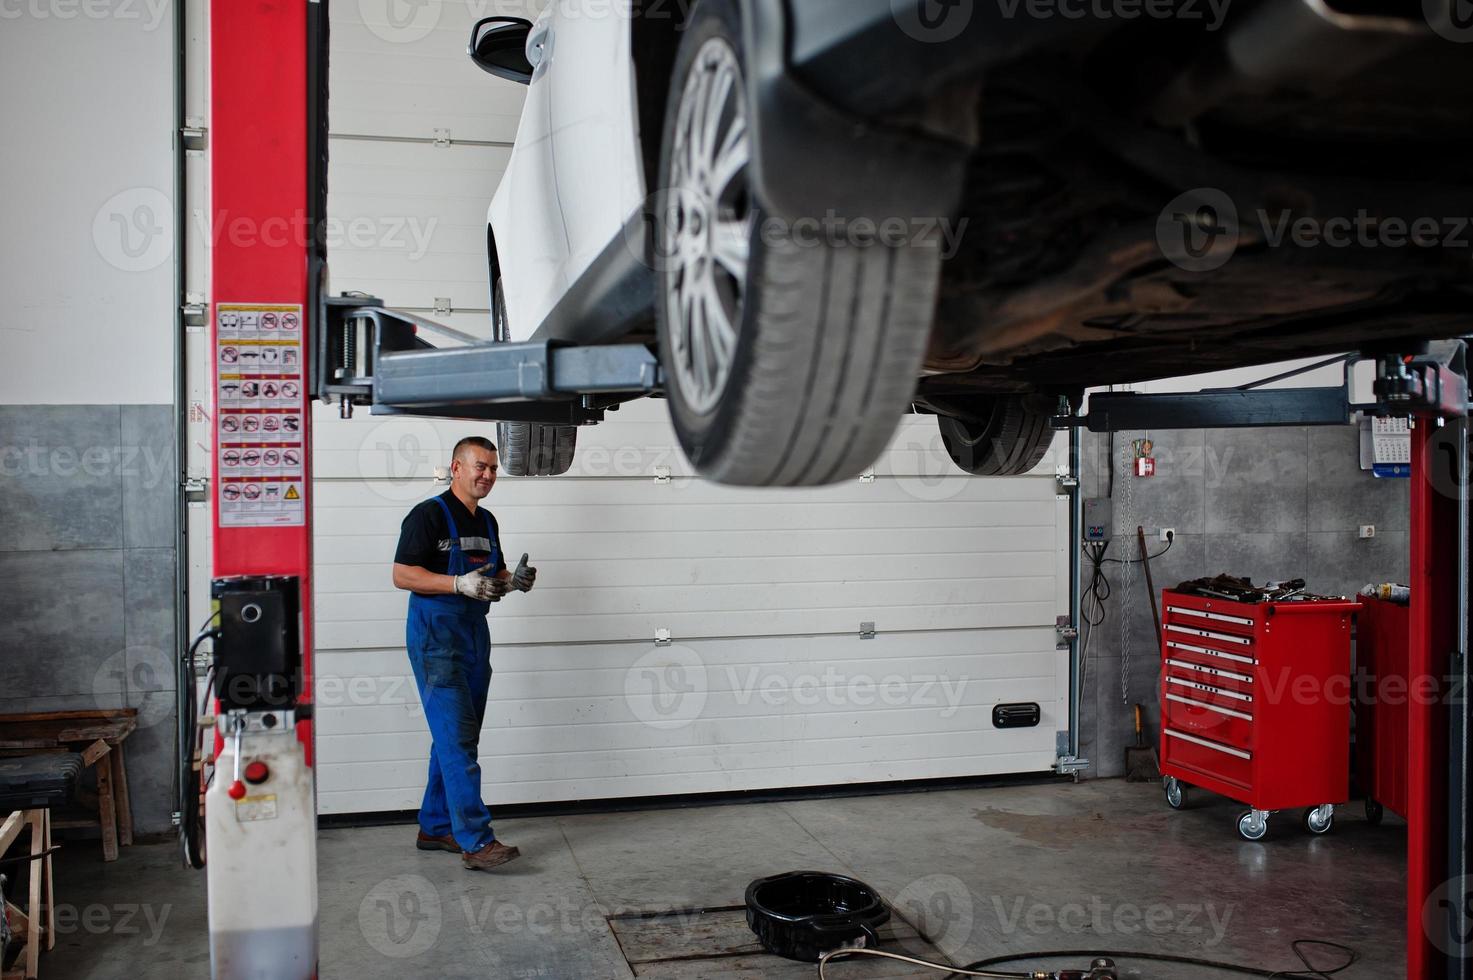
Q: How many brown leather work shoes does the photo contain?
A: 2